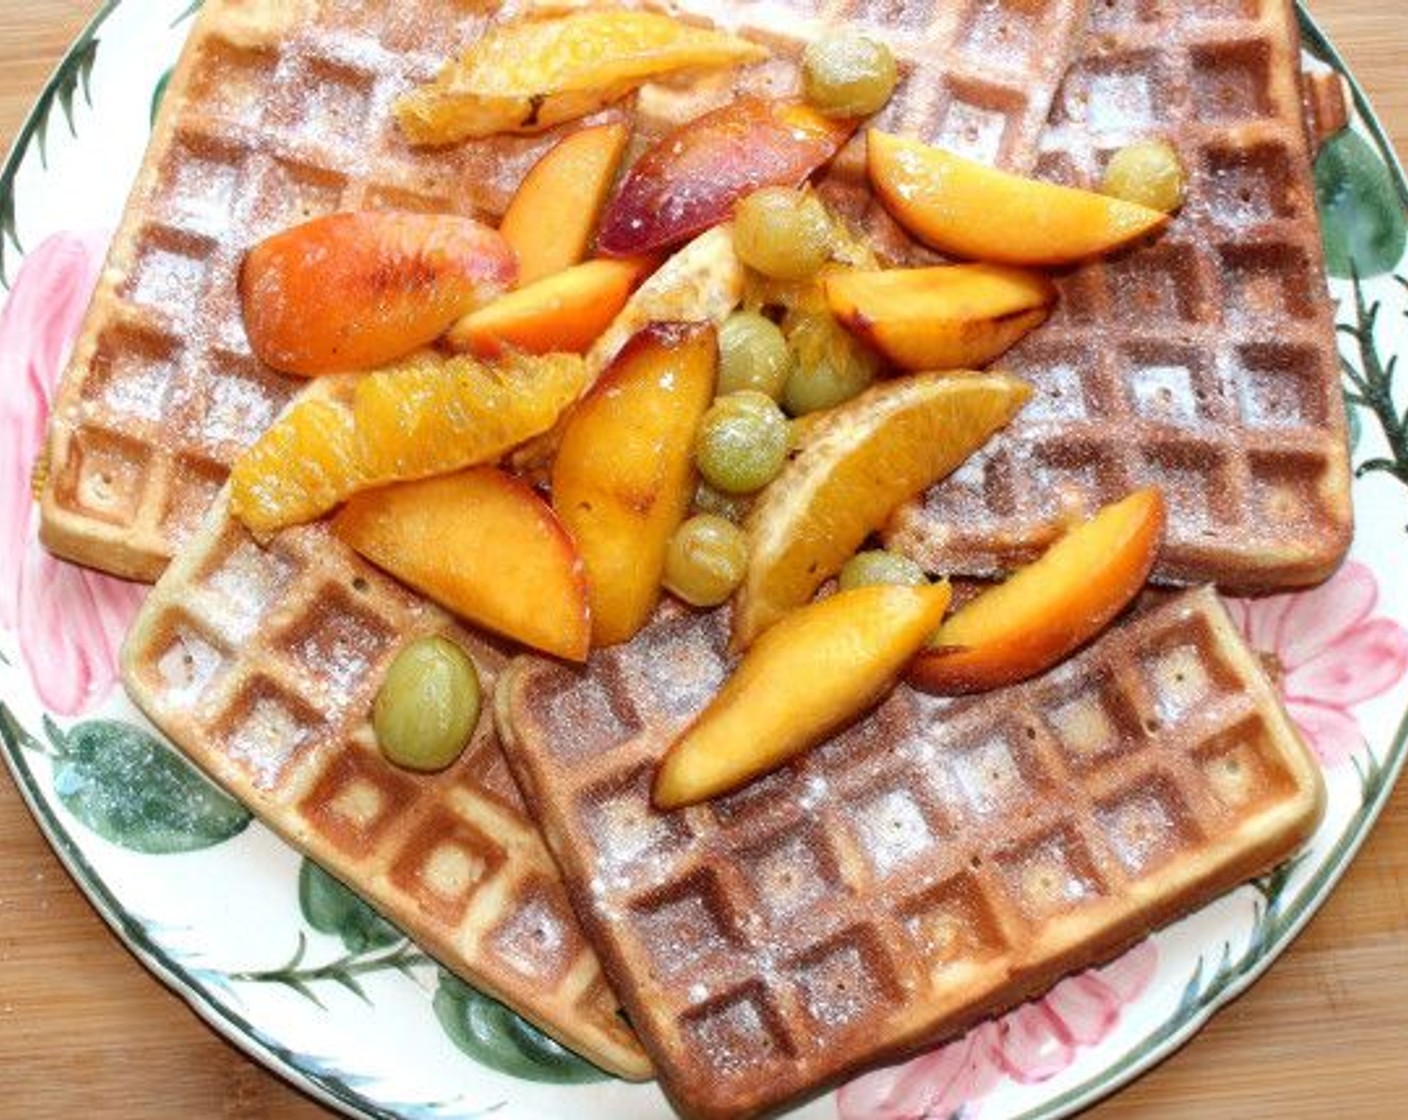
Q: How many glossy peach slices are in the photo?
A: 10